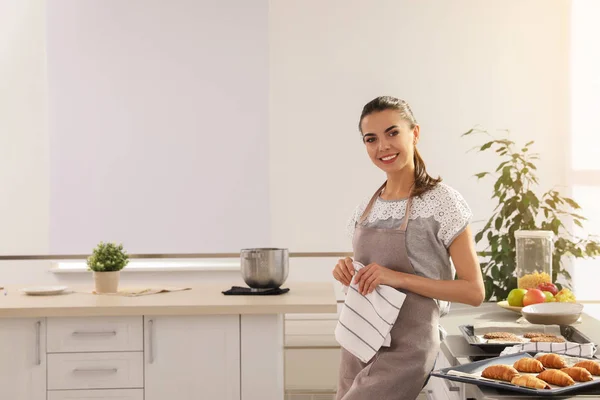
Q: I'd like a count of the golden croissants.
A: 7